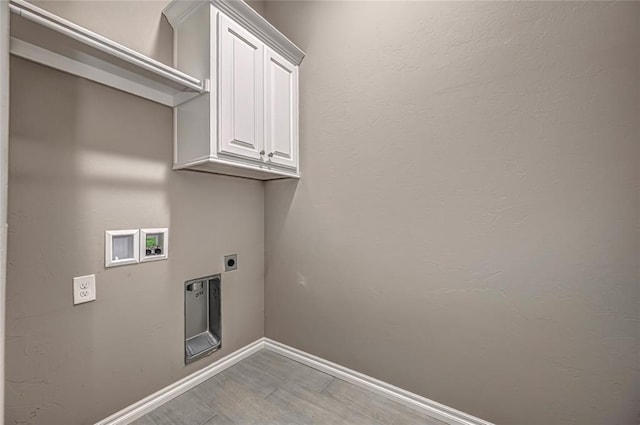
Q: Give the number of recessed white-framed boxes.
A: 2